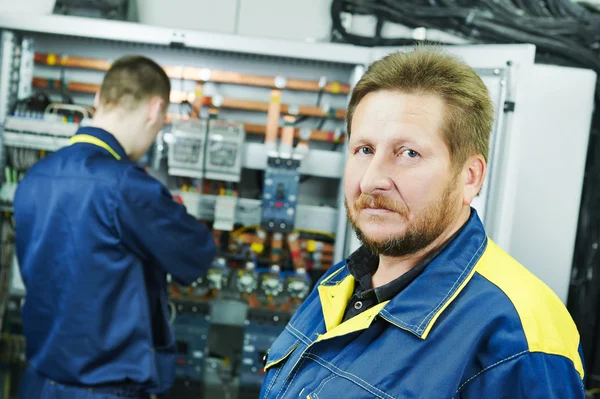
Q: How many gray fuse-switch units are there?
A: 2